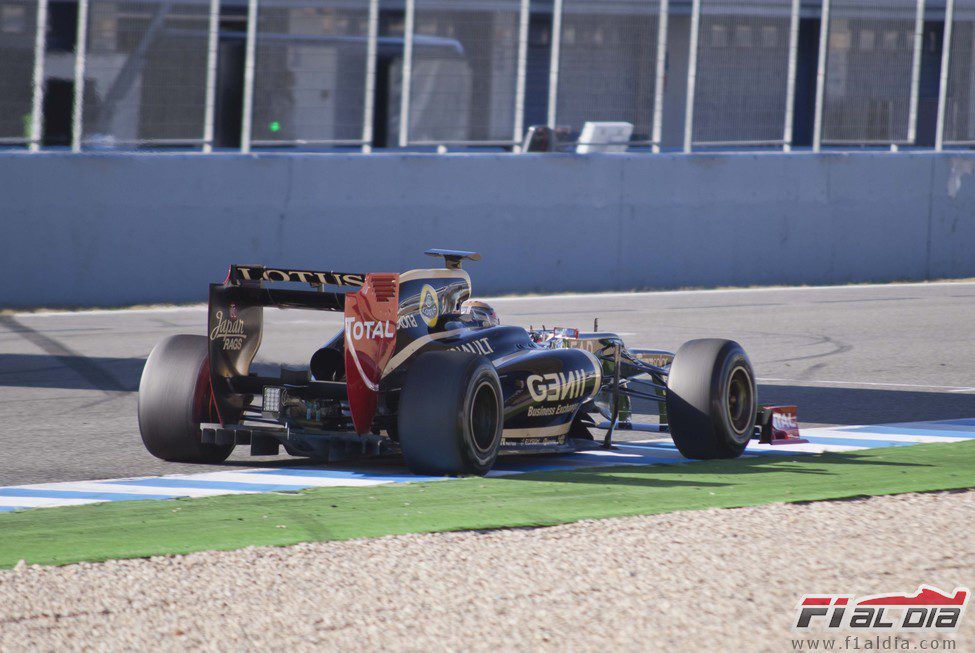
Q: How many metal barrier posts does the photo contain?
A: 14